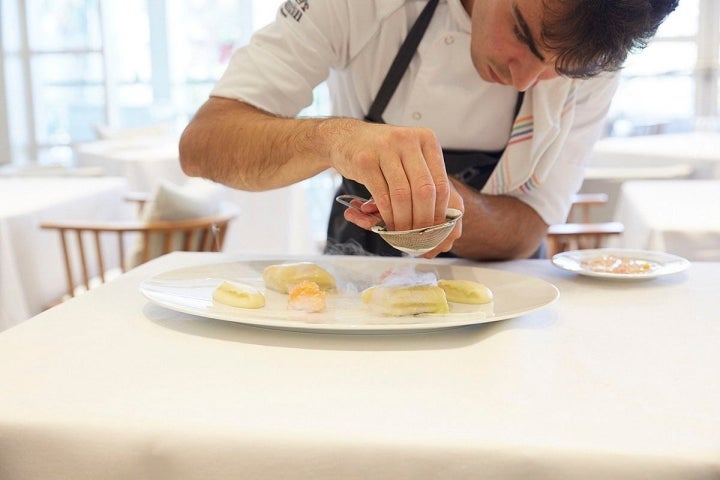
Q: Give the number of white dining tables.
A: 5